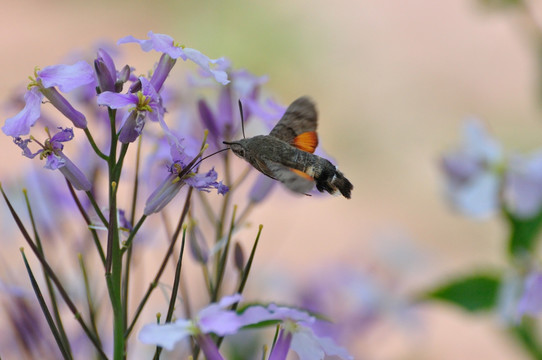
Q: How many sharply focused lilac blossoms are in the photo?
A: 5